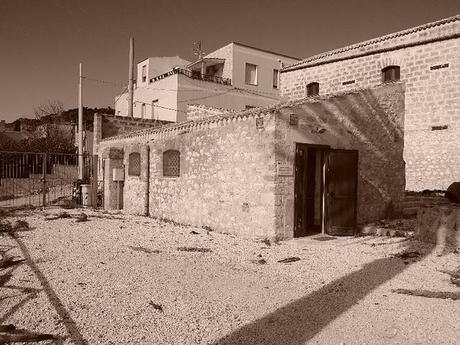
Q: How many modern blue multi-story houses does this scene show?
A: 0